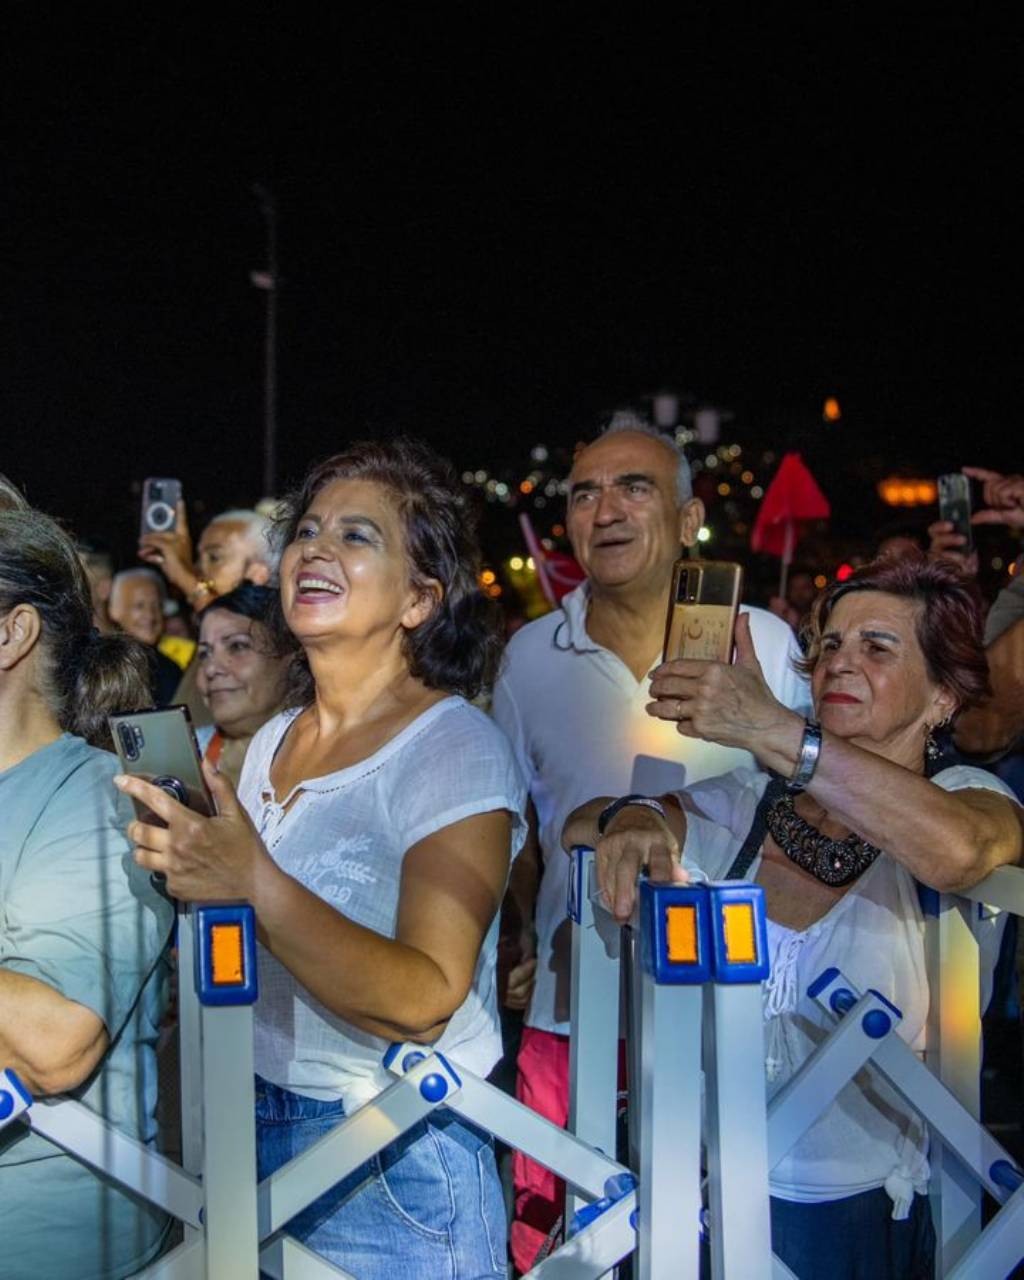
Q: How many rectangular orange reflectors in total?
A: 3